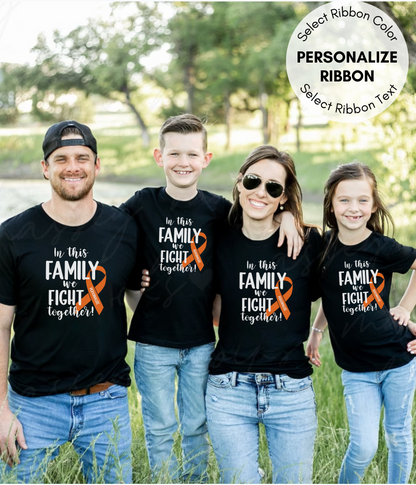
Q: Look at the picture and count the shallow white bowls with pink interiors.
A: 0